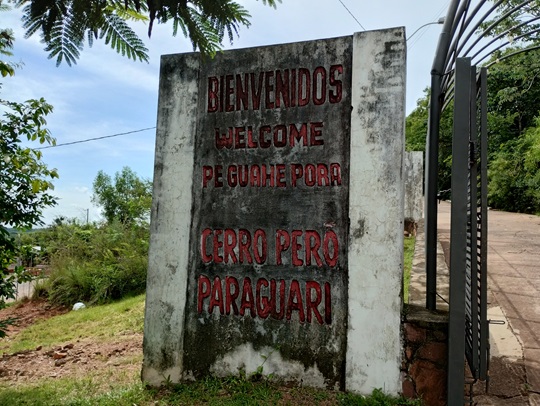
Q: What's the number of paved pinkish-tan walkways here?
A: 1